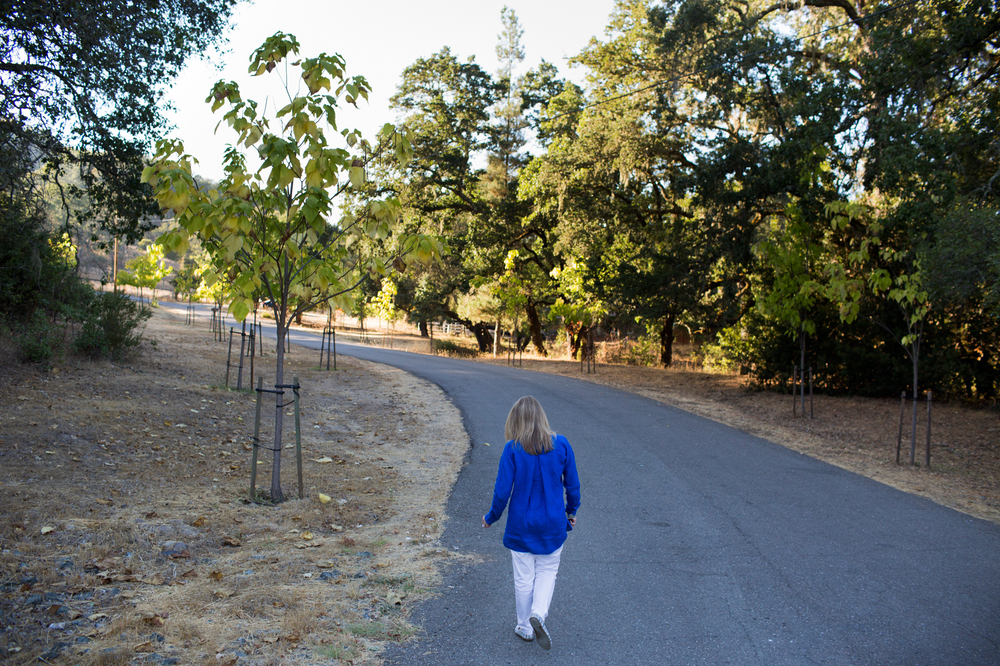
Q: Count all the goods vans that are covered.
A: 0